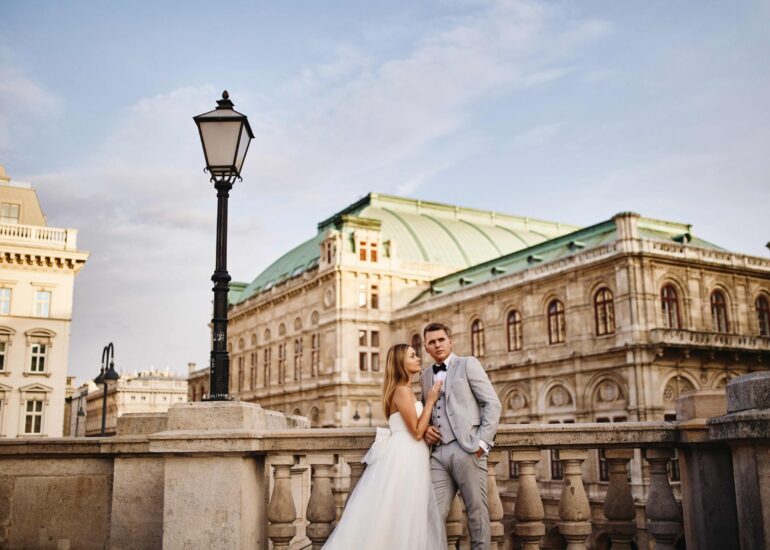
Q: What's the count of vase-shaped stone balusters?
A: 9